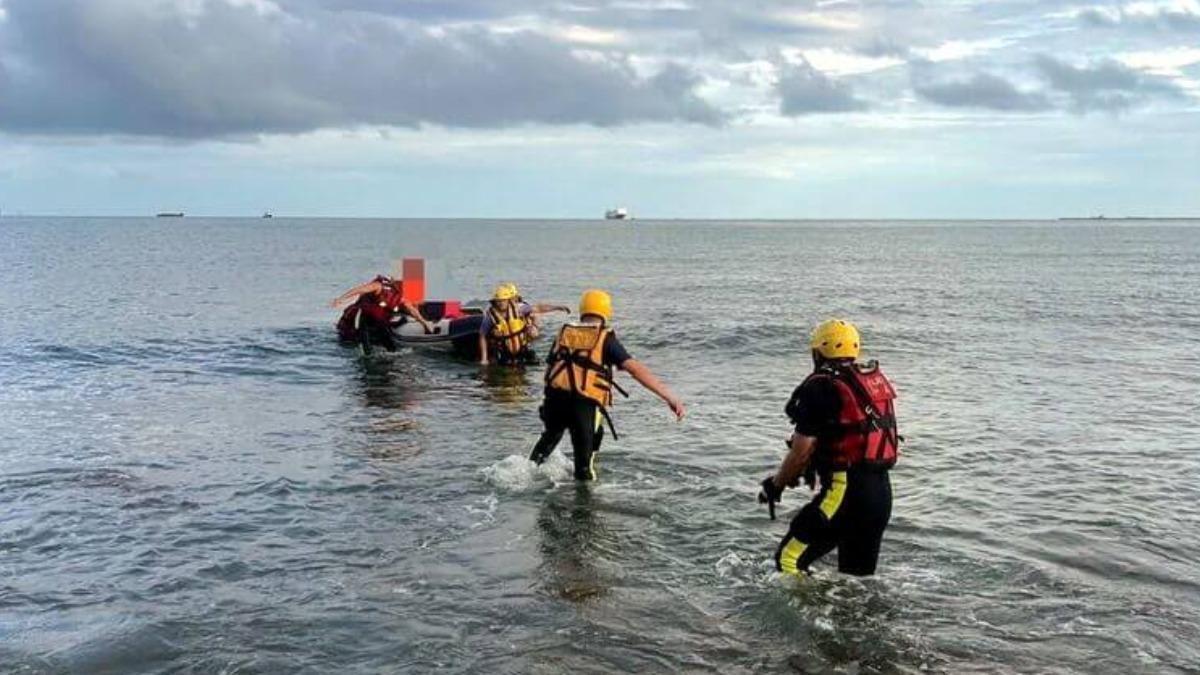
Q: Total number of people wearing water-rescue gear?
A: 4